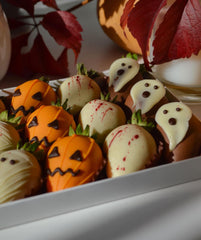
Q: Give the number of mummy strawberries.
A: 2